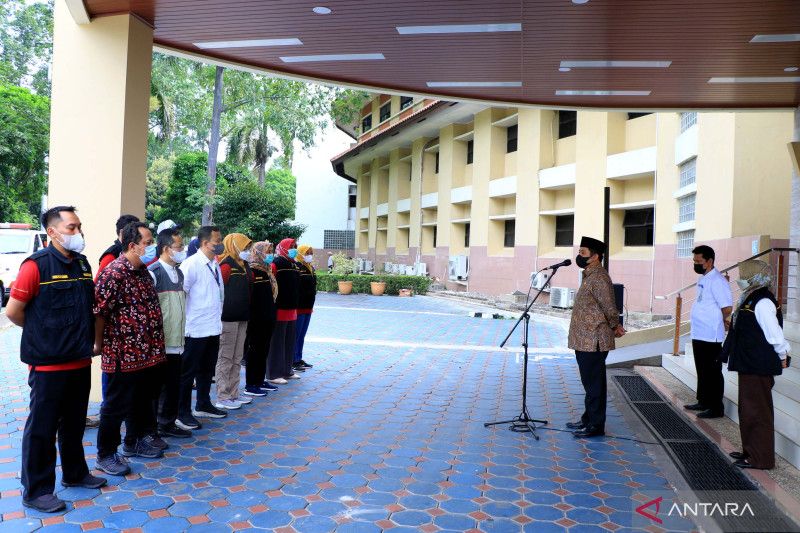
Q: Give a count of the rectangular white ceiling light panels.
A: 8